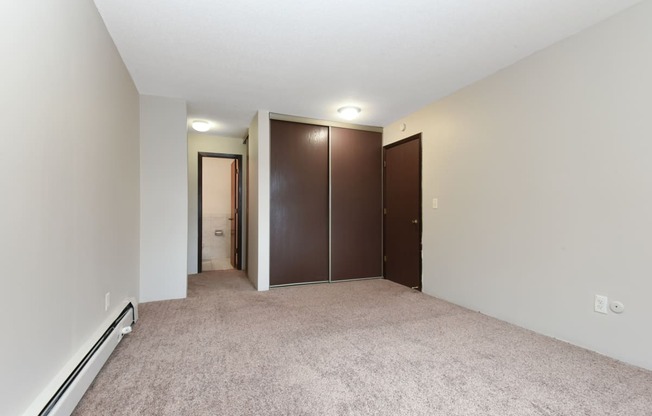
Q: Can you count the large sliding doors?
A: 2